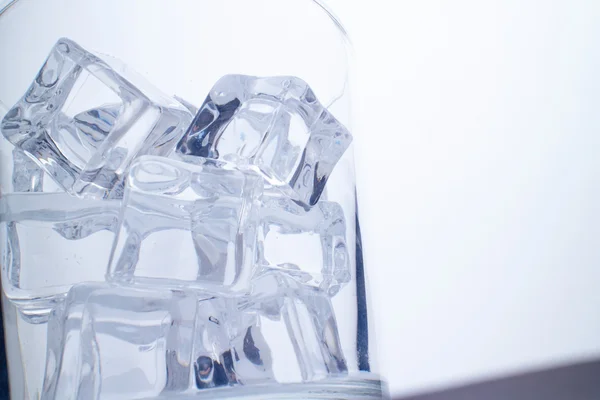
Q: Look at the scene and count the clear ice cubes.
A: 7